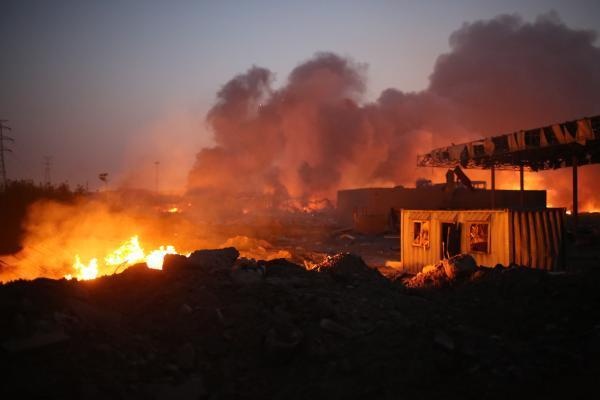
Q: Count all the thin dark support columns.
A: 3